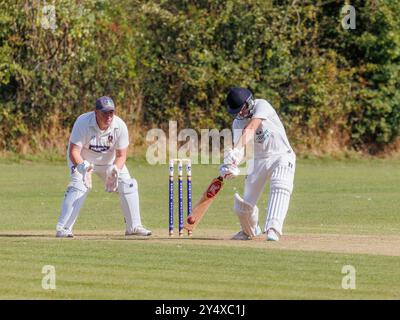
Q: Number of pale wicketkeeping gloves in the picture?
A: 2